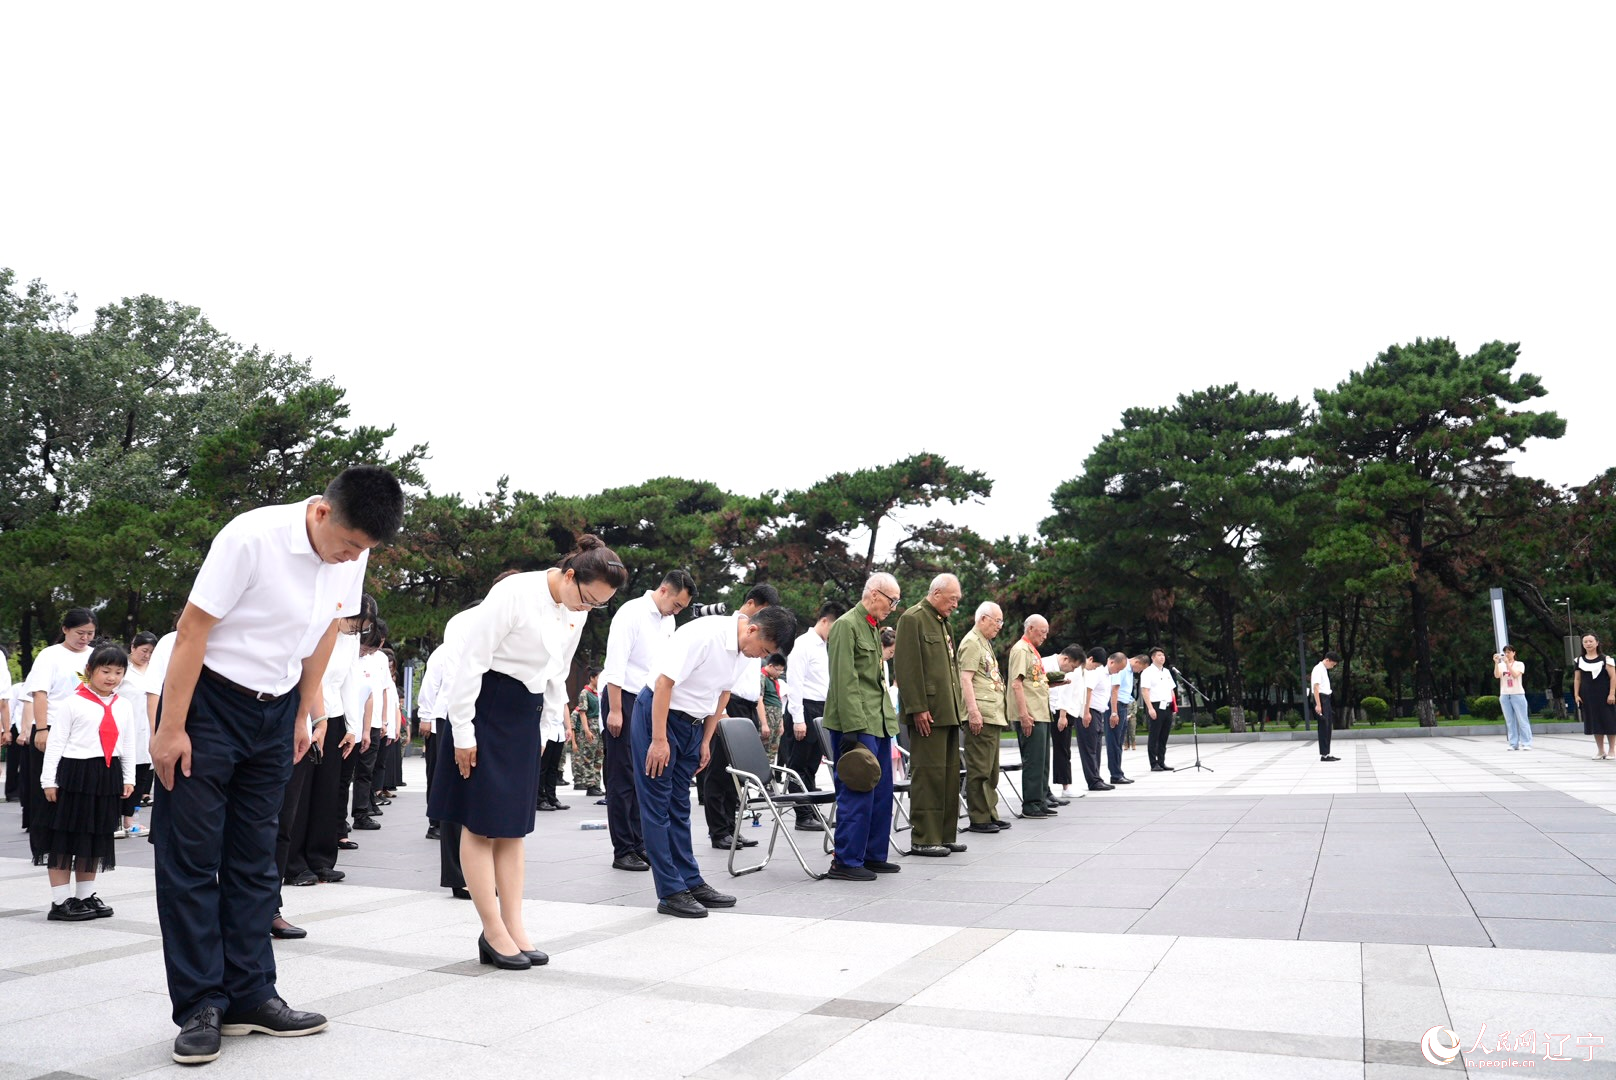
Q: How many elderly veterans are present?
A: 4